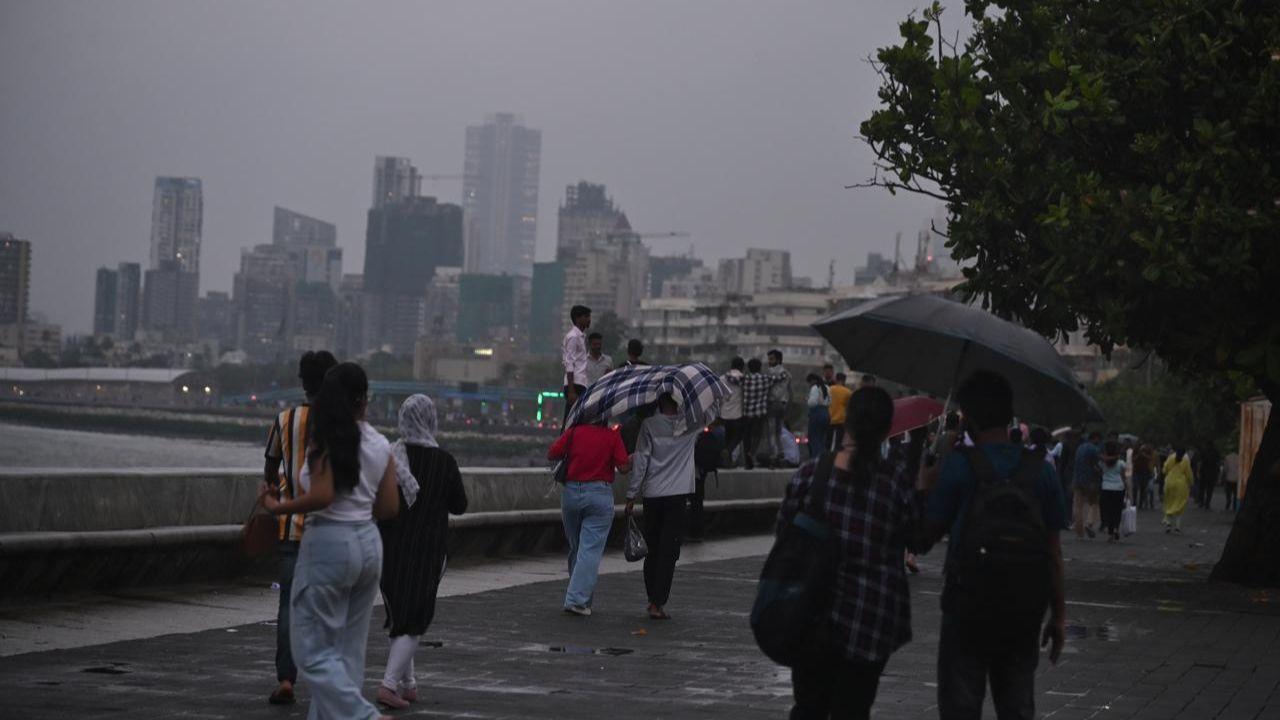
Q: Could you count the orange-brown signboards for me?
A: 1